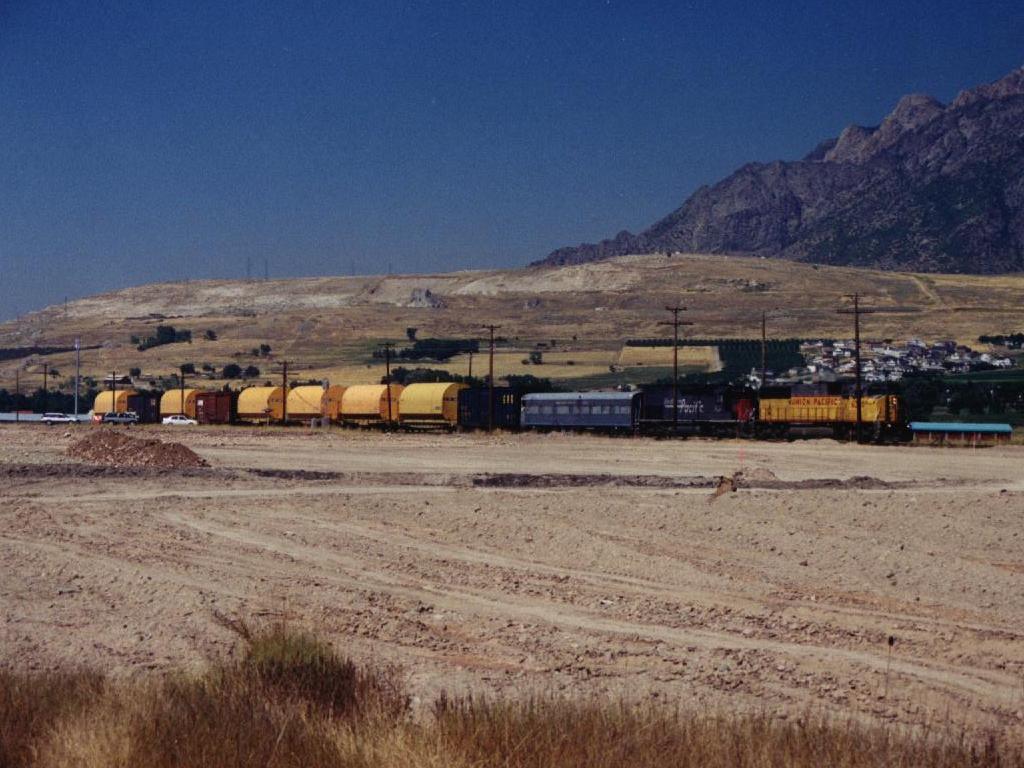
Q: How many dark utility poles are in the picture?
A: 11